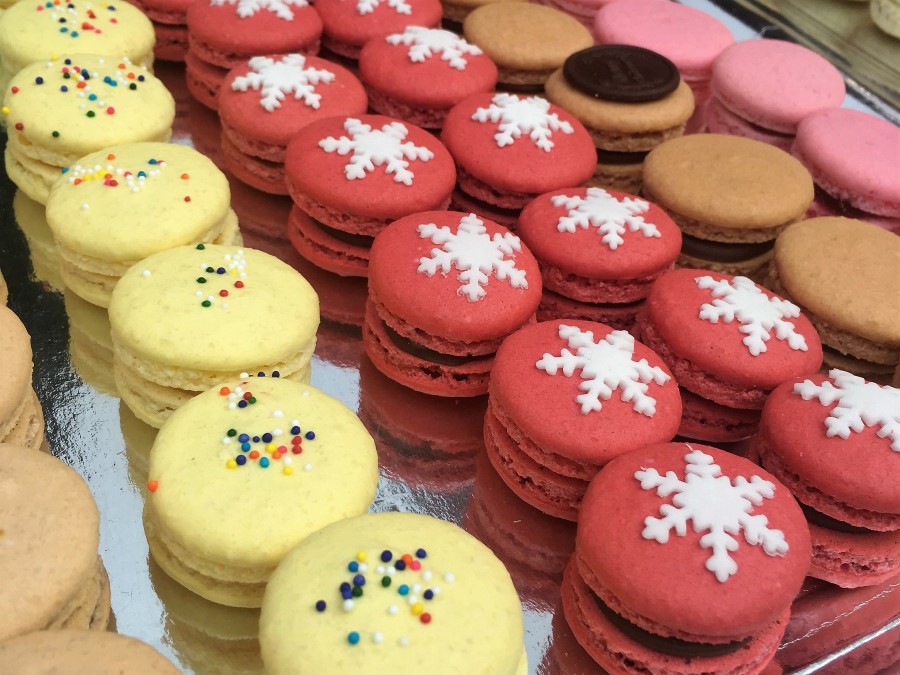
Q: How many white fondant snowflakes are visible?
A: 12